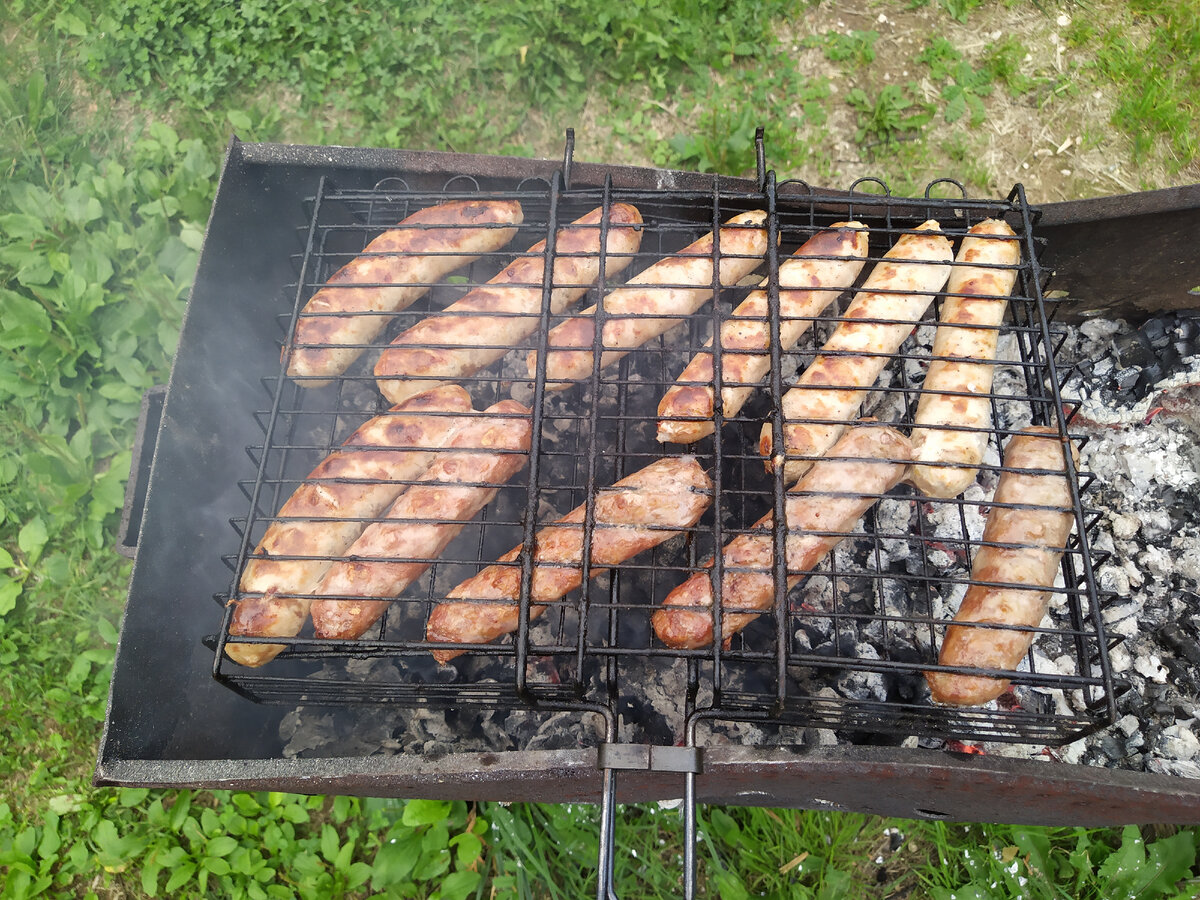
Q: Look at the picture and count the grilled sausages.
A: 11